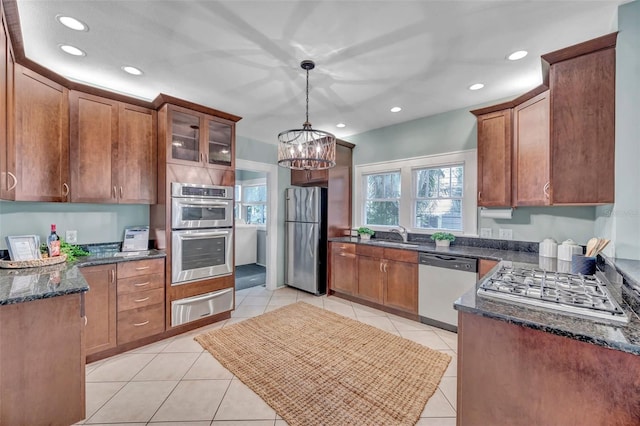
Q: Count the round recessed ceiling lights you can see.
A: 7